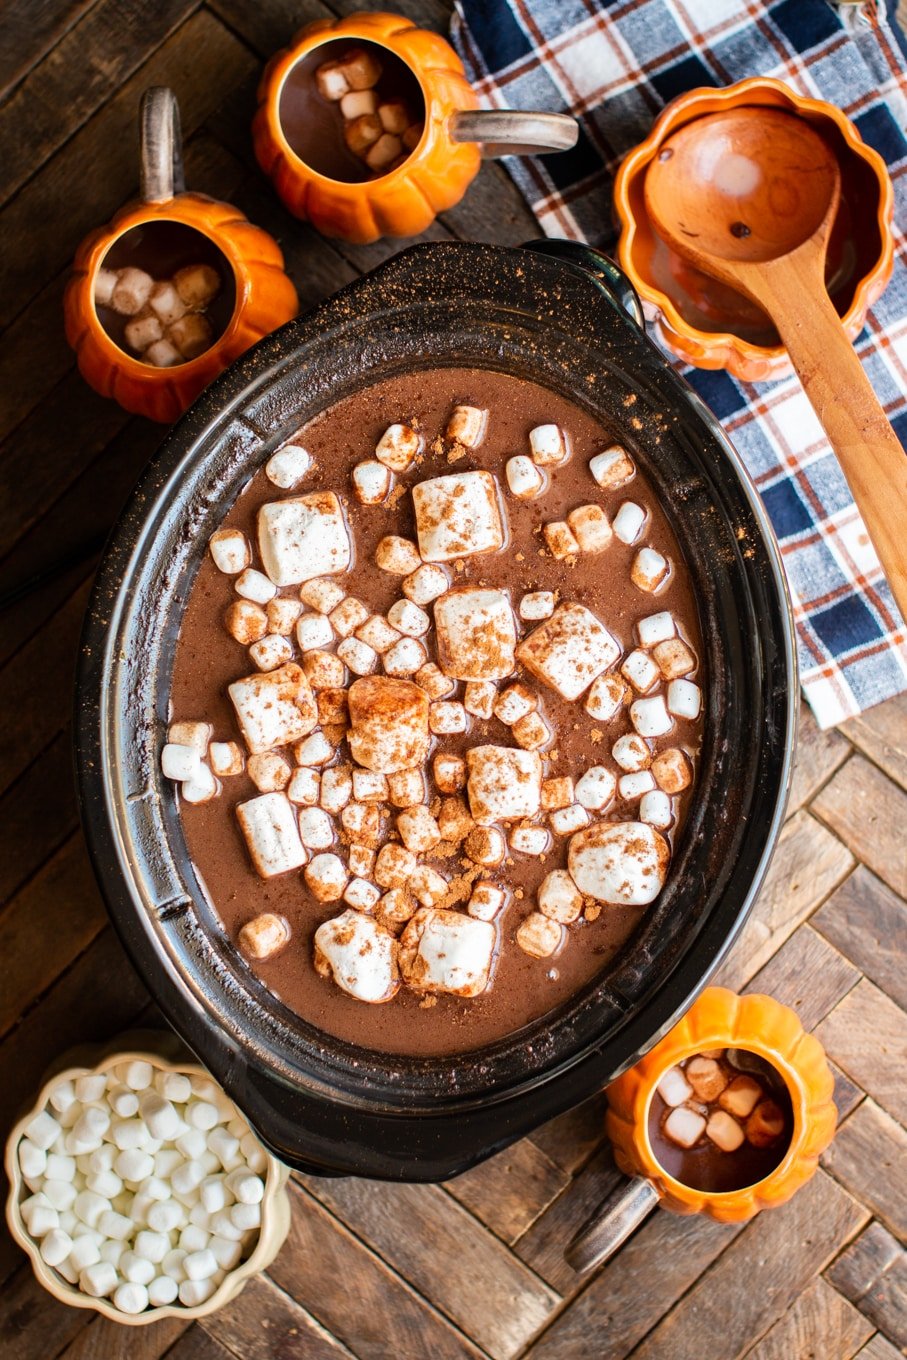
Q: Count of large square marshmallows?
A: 11